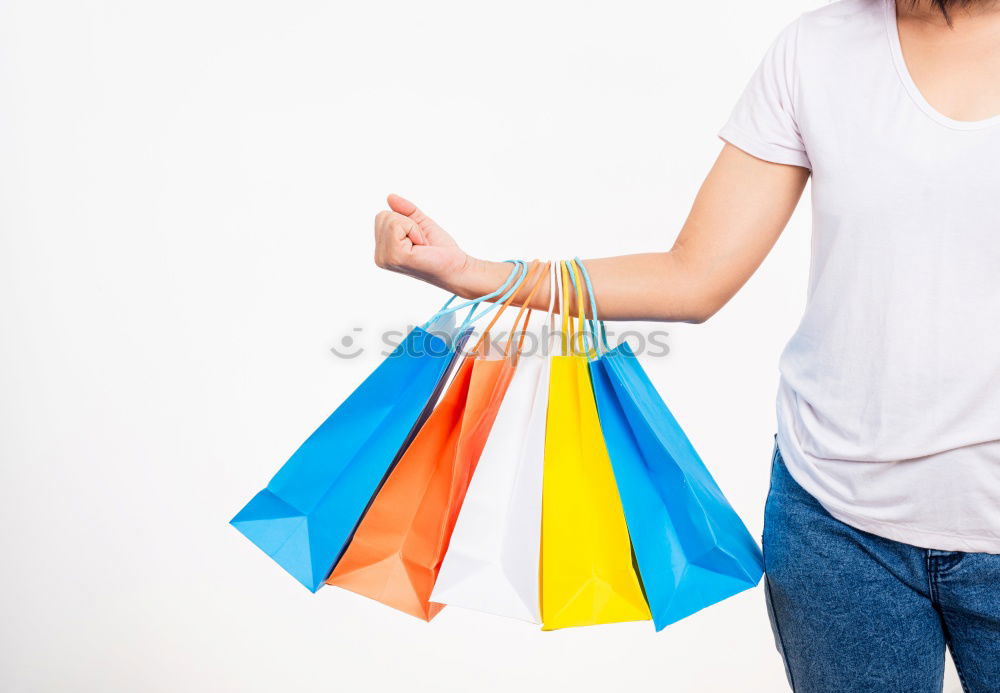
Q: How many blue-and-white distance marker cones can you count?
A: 0